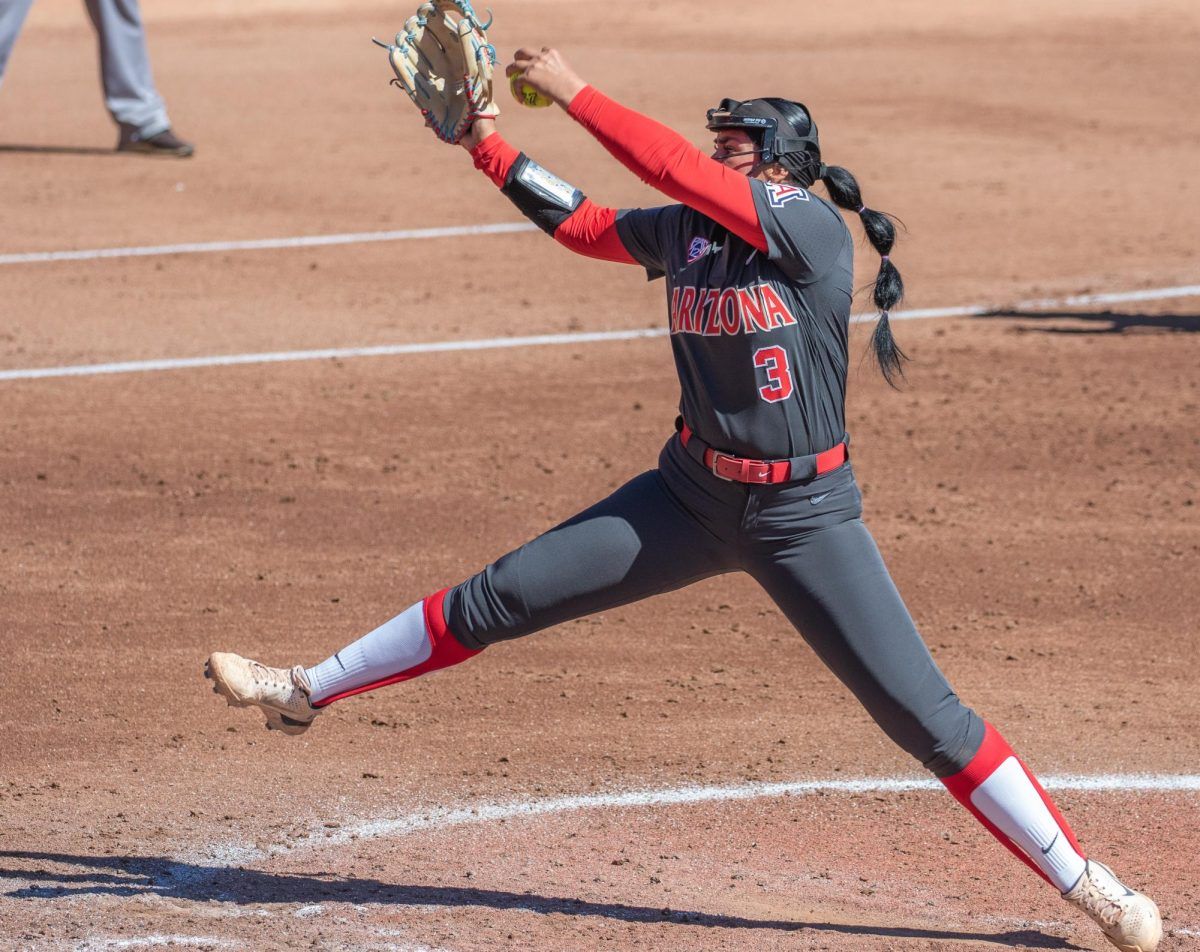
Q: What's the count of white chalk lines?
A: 3